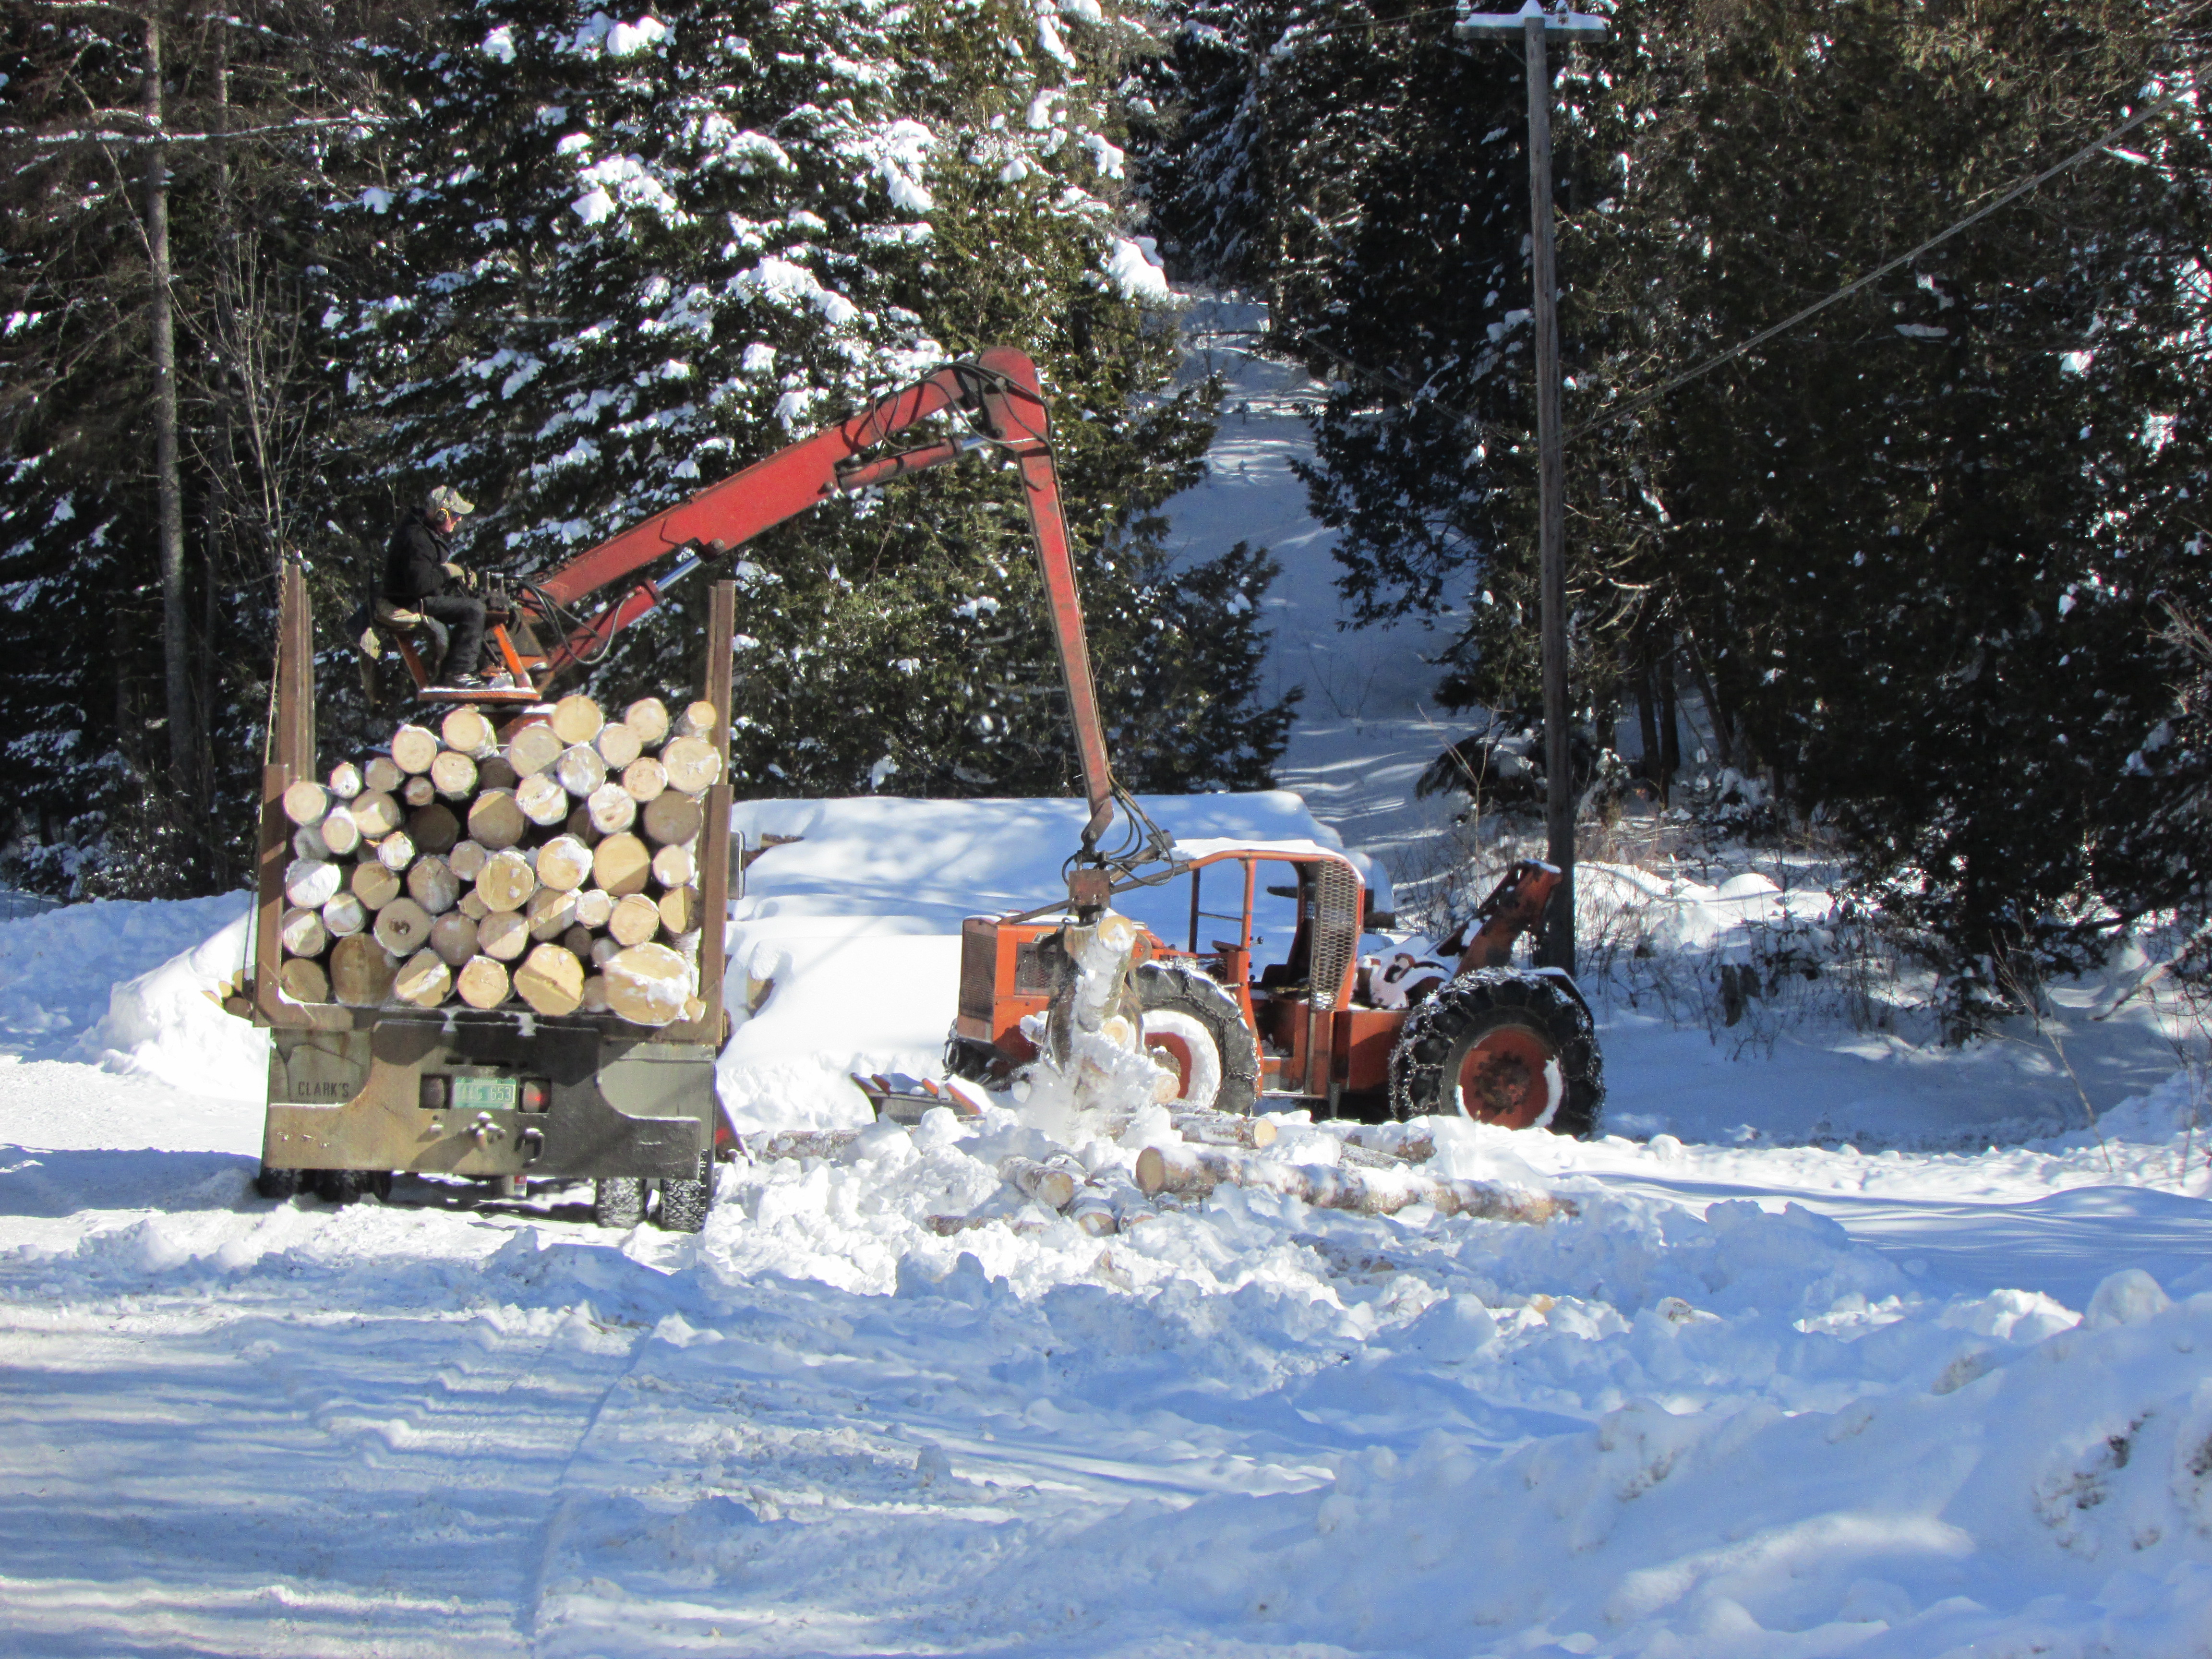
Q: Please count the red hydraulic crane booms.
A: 1